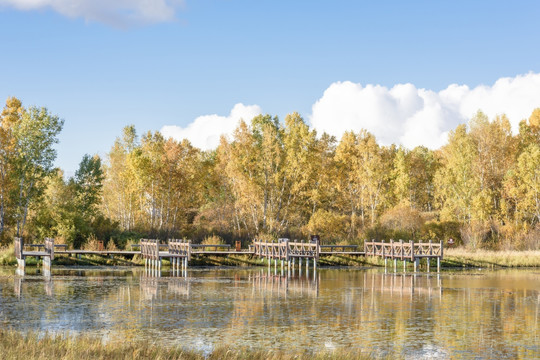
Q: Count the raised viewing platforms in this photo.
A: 4